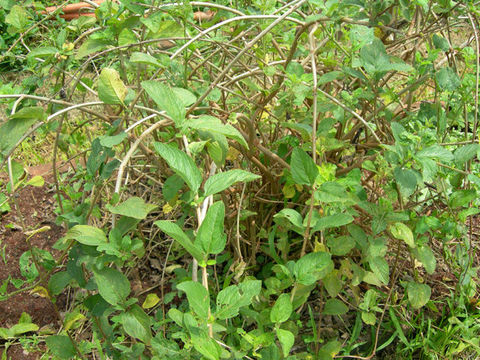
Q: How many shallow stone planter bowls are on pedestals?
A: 0